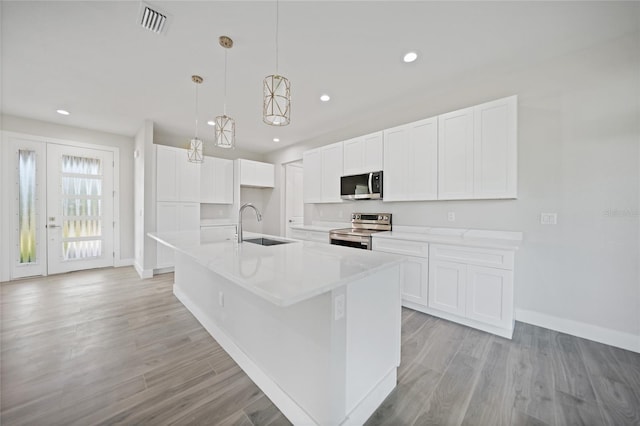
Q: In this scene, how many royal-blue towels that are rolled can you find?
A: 0